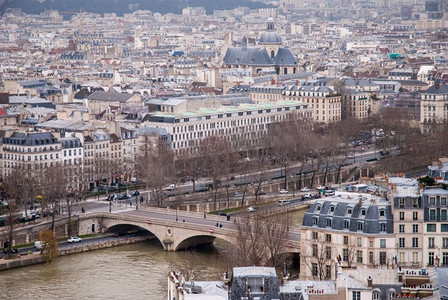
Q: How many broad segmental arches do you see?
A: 3